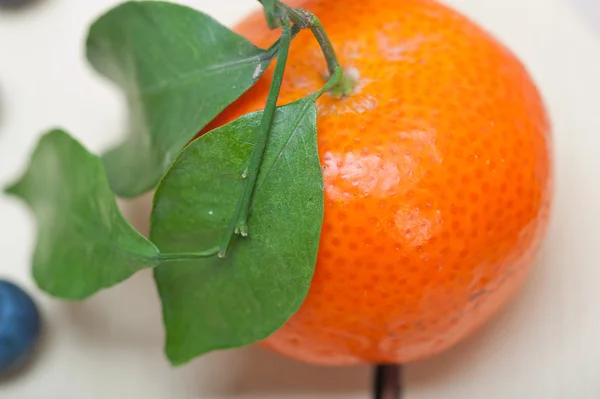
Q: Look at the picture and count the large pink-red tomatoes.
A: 0